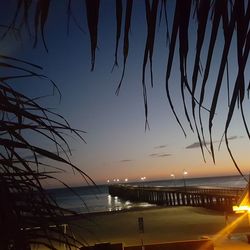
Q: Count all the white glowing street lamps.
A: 8